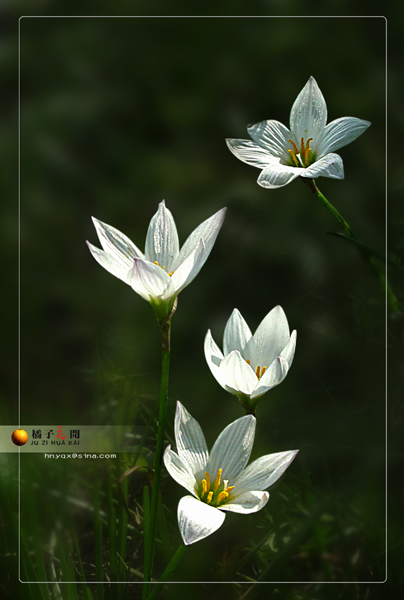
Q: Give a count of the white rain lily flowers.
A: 4